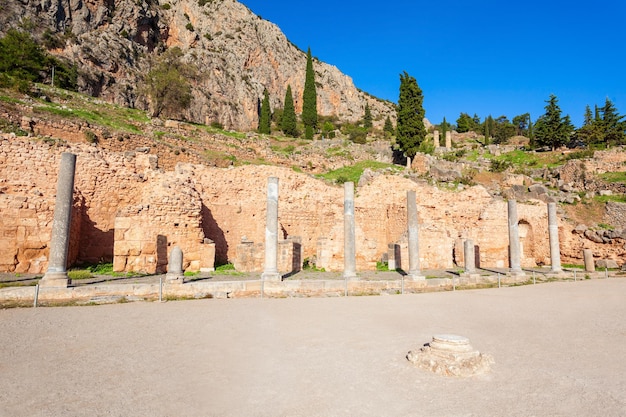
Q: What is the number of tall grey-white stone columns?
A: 6